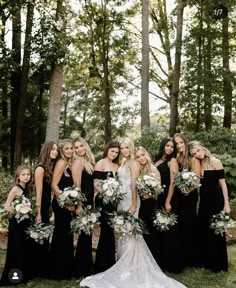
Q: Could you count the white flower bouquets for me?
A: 10